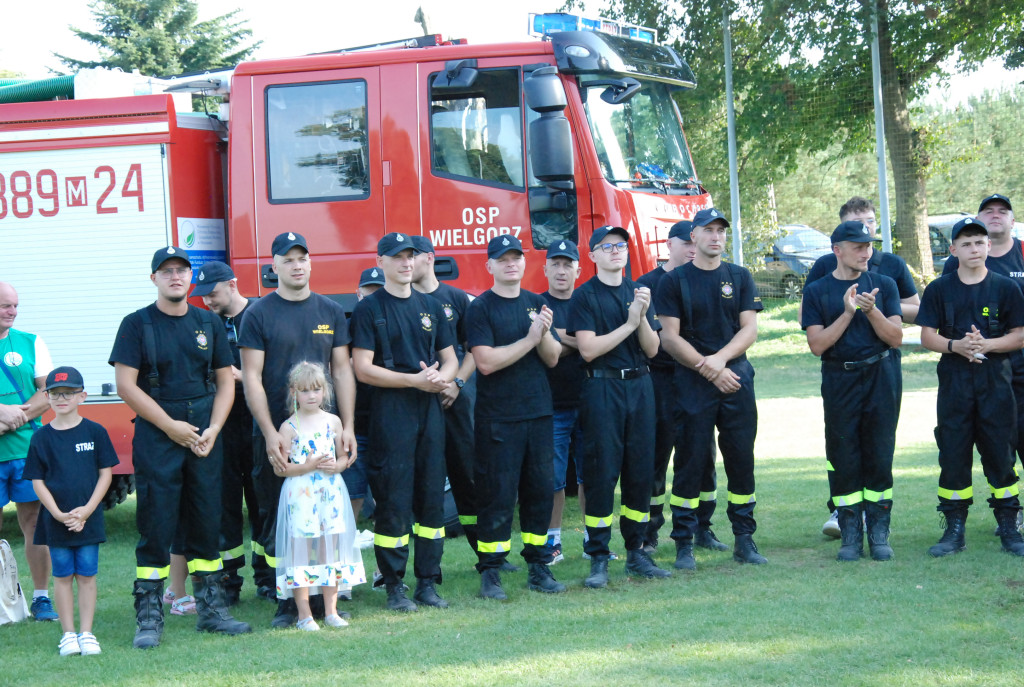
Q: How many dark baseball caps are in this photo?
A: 15